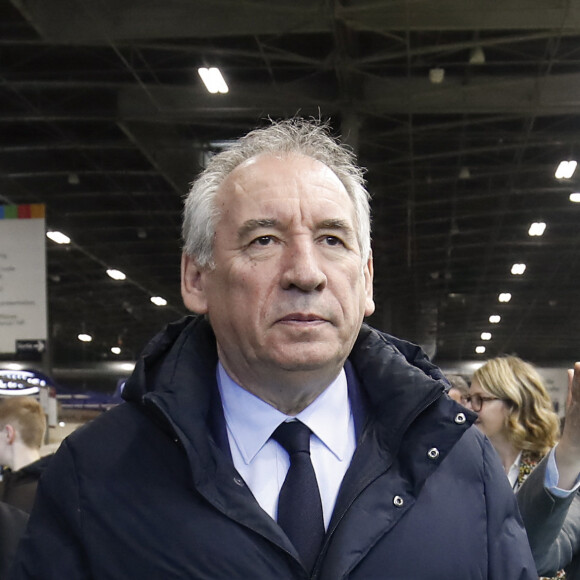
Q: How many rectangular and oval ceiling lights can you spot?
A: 14